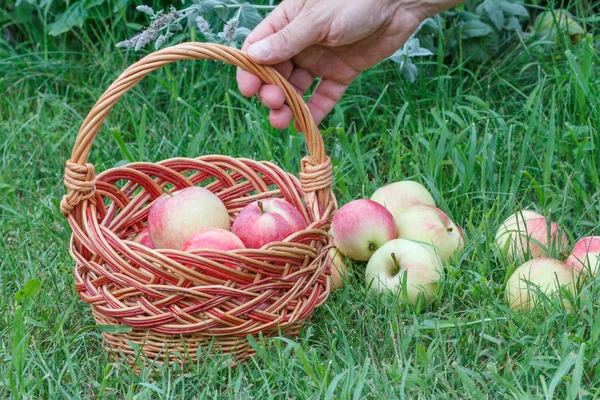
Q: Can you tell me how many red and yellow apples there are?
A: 12